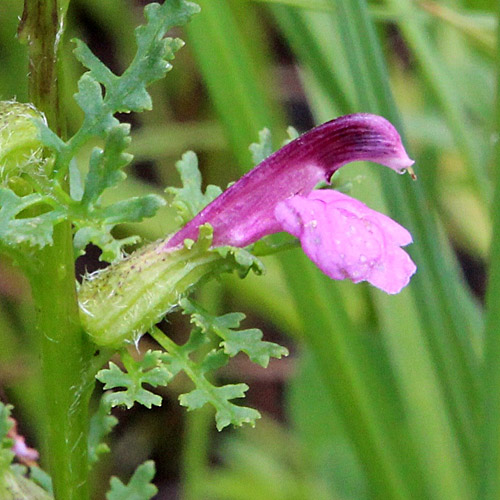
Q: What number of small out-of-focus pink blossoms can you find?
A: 1